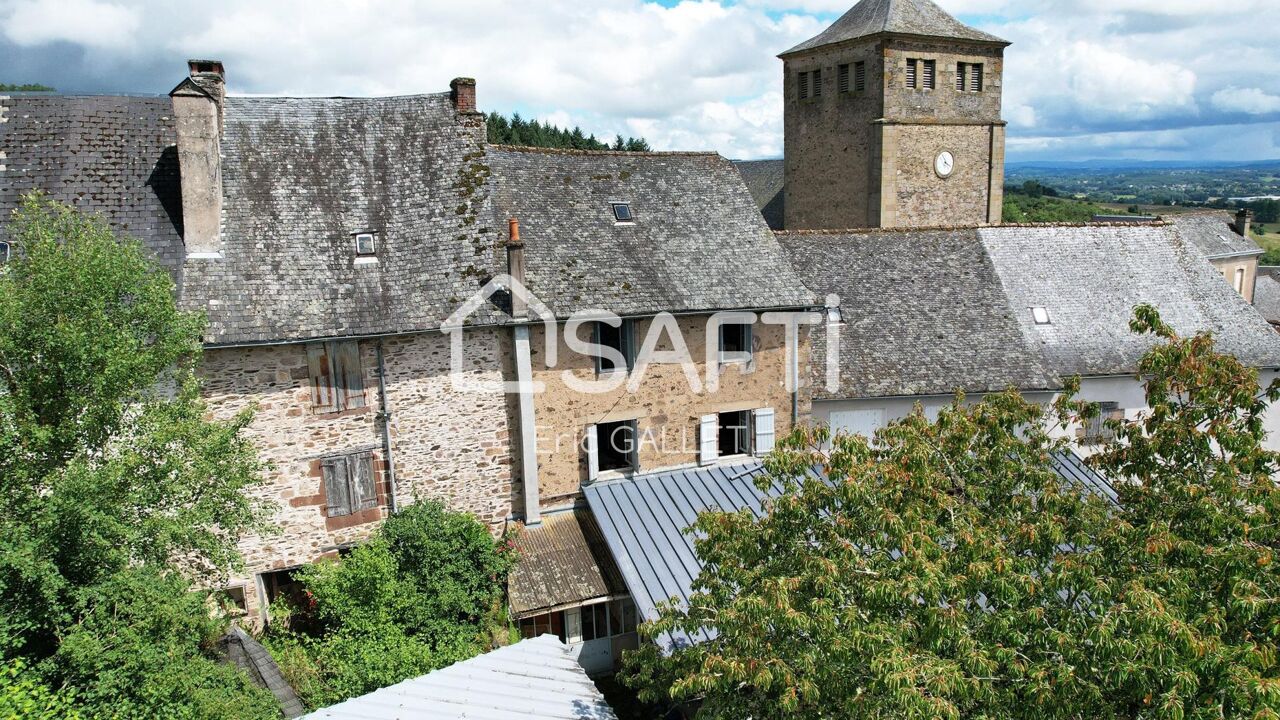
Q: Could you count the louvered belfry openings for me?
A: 8